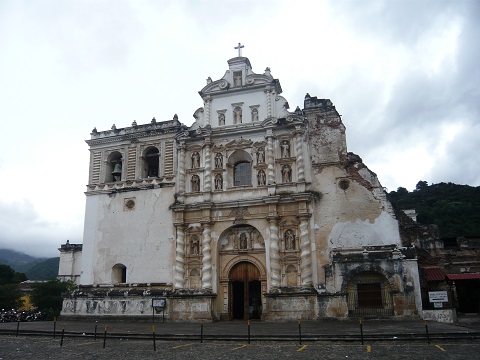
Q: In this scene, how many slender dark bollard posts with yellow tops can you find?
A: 11